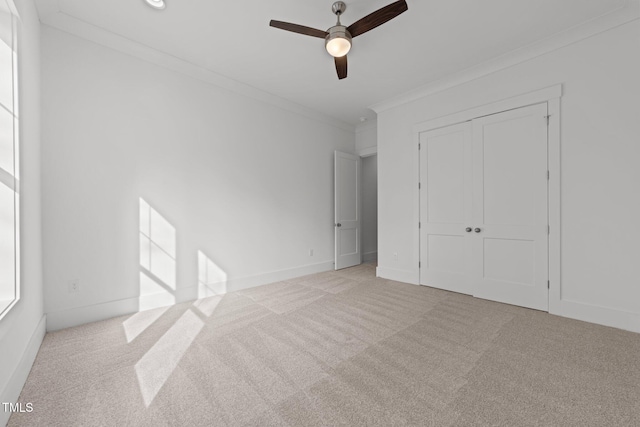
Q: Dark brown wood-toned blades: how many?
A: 3